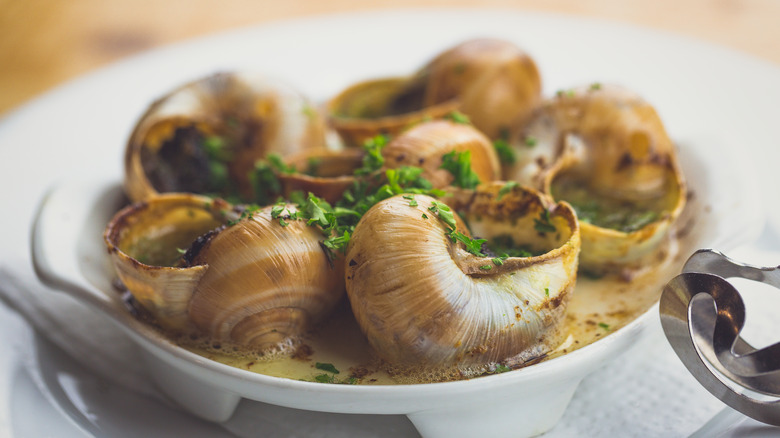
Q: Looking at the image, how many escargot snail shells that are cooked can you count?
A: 6